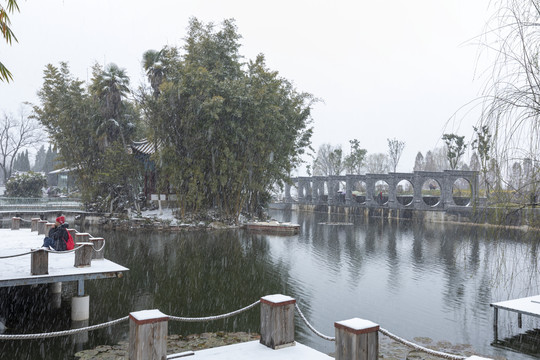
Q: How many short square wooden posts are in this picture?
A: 12